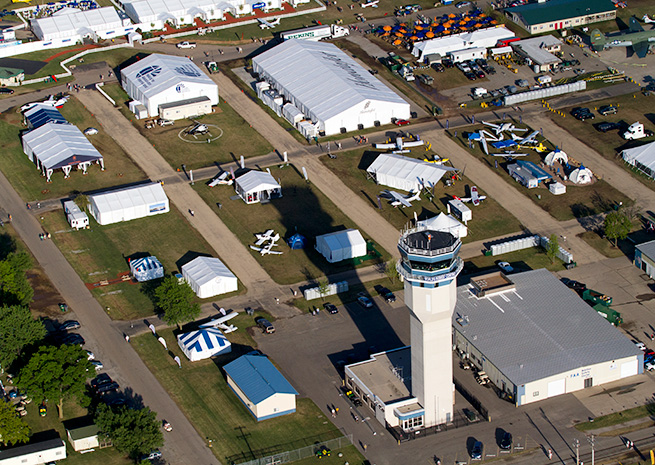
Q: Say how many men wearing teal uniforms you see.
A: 0